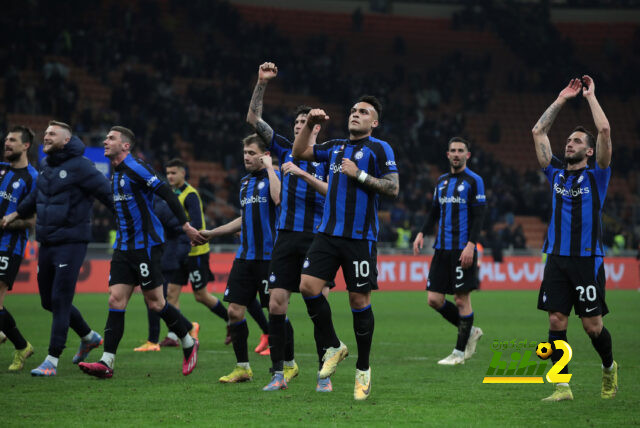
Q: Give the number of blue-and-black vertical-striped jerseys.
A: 7